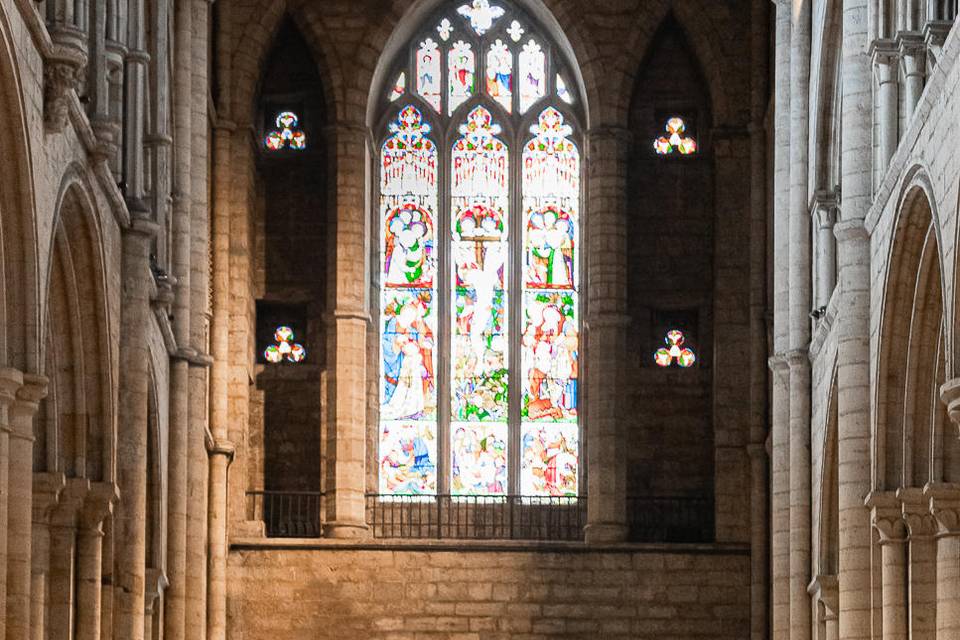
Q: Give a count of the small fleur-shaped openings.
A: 4